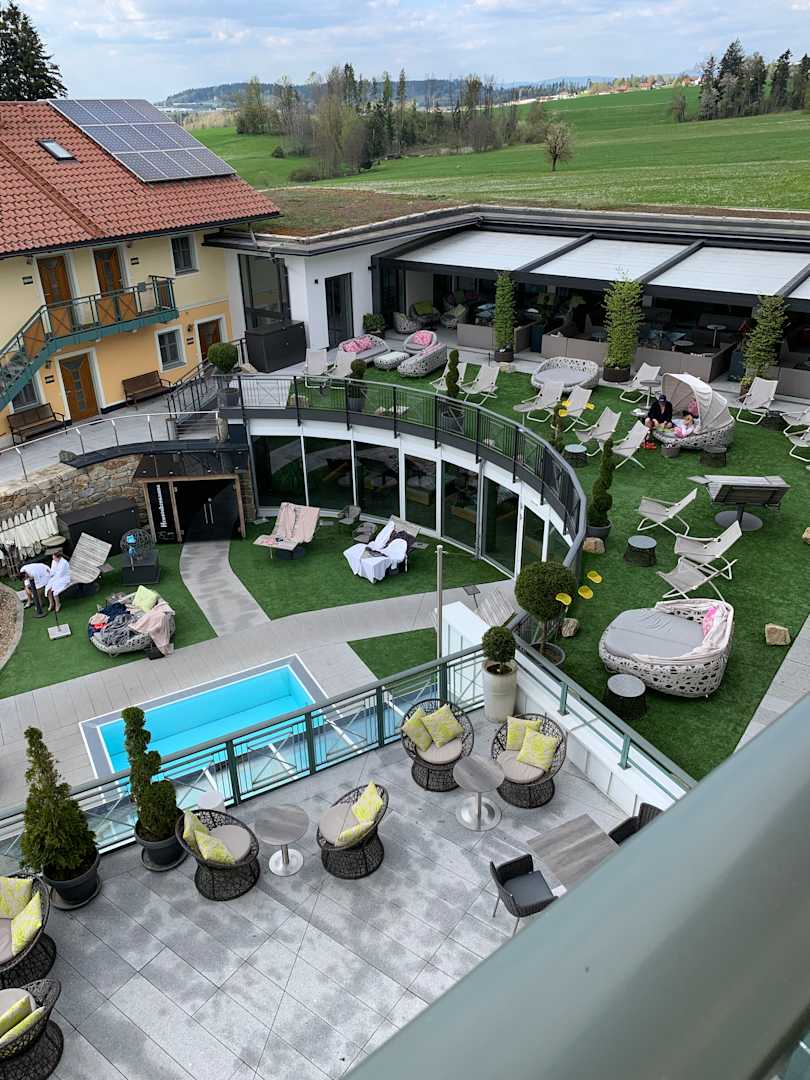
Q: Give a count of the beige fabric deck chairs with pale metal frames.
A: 15